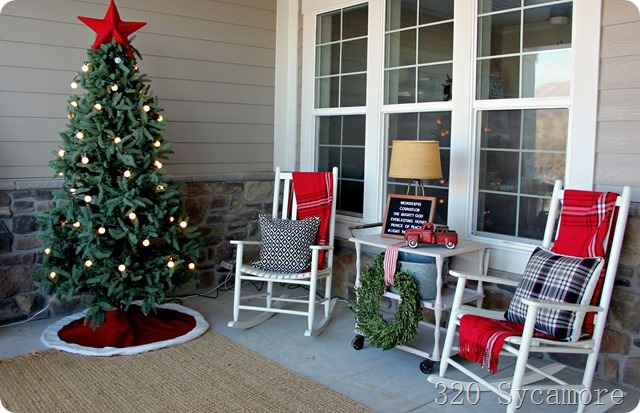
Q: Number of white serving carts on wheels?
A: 1